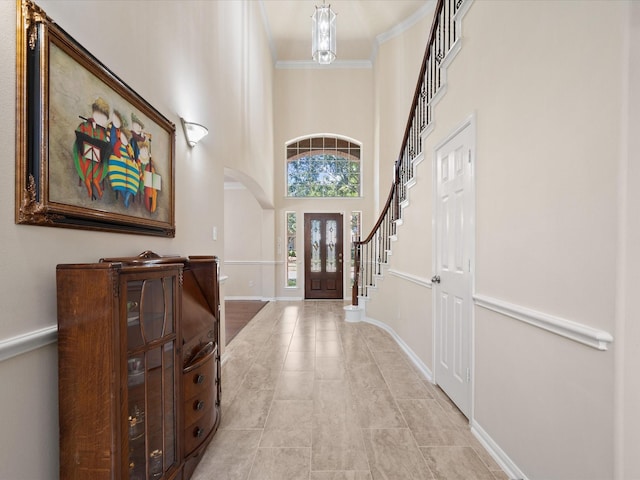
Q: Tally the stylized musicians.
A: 5